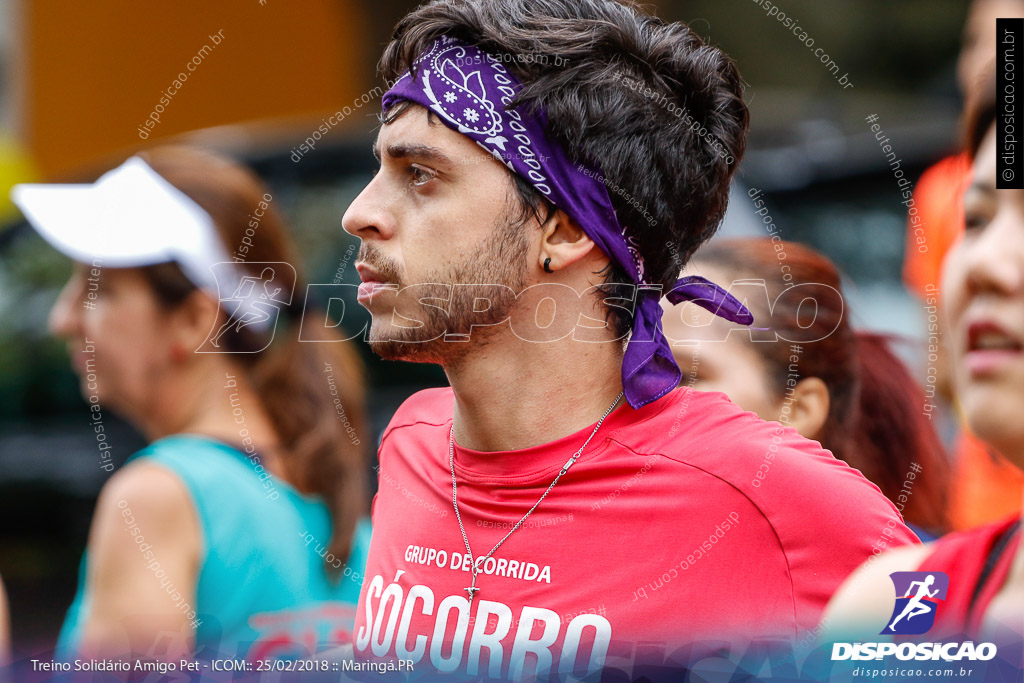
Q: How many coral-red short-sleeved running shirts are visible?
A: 1